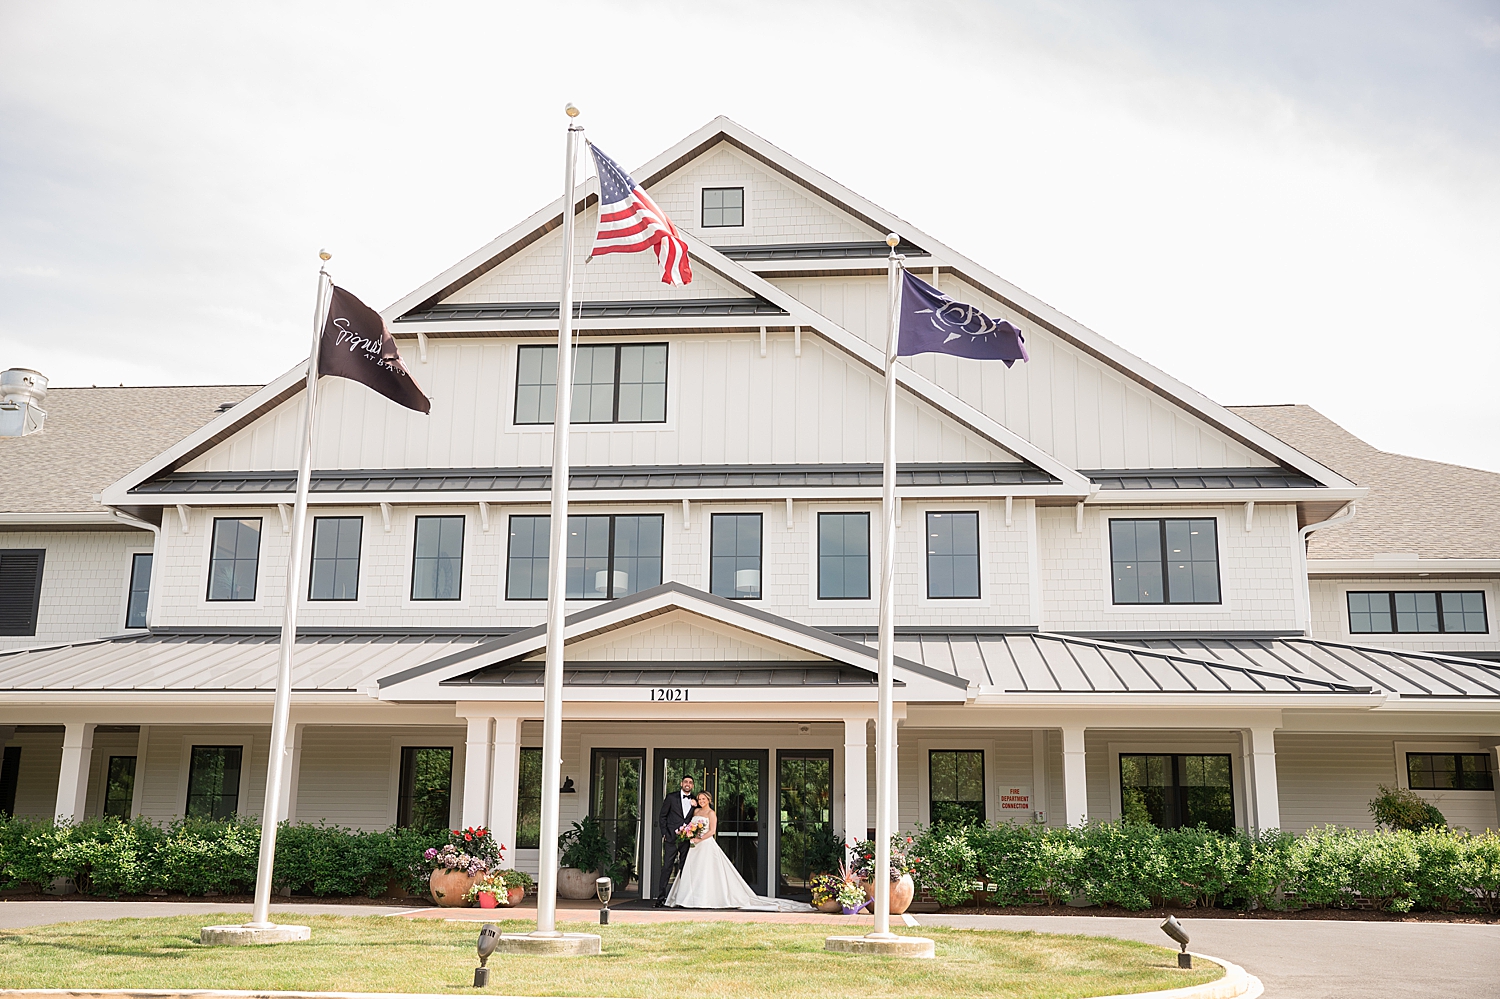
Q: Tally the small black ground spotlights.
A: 3